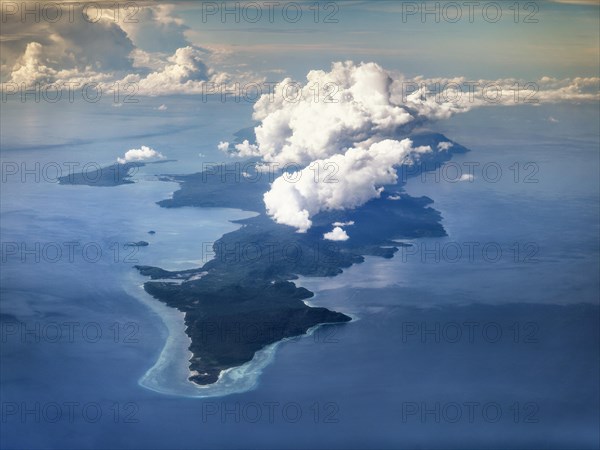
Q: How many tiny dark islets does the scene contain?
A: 2